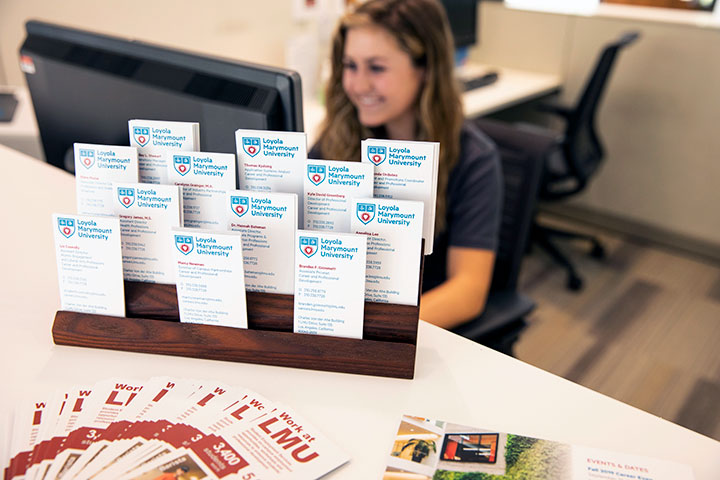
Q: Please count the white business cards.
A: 12